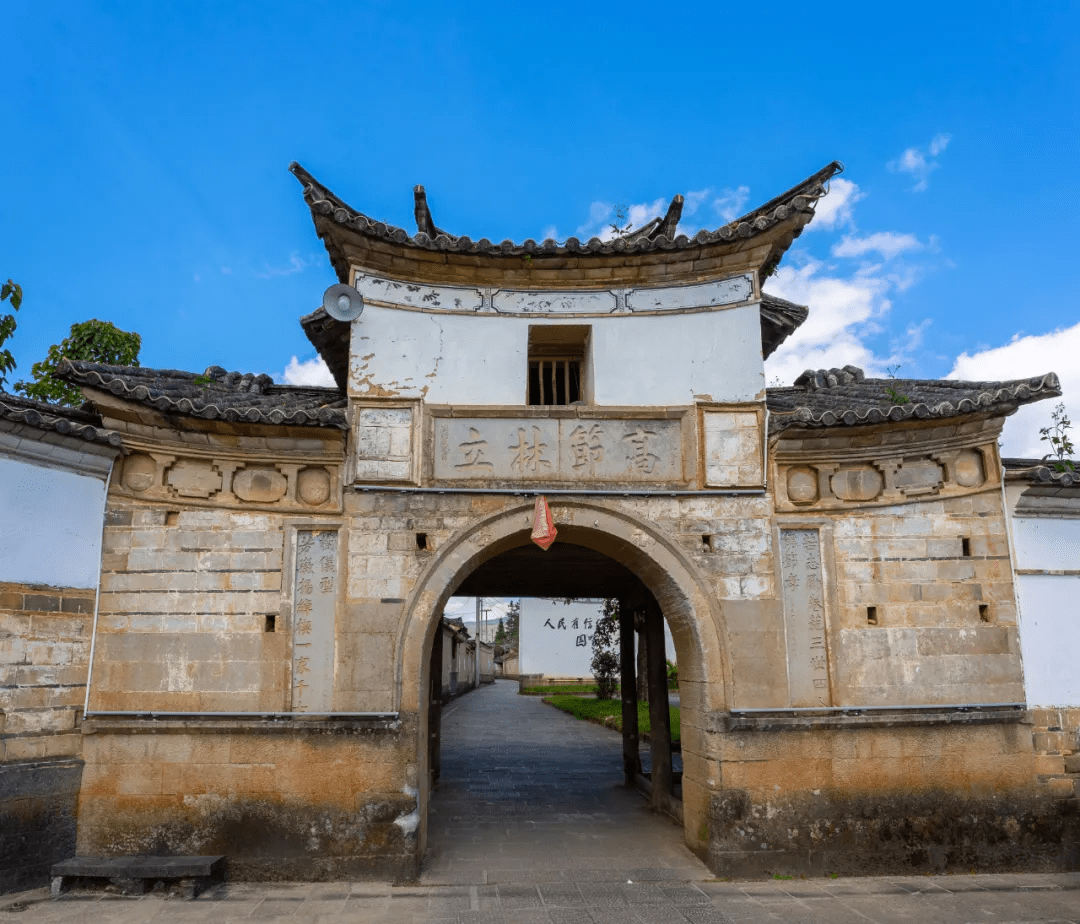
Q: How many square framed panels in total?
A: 2